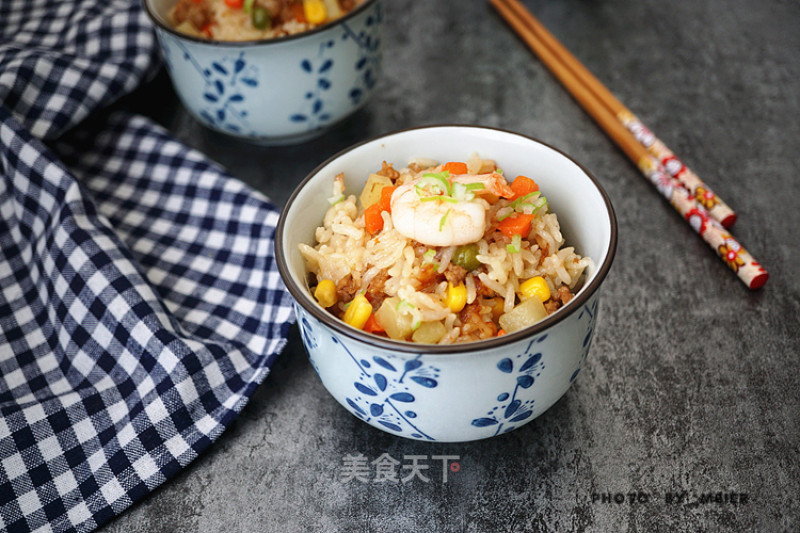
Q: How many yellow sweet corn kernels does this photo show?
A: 5